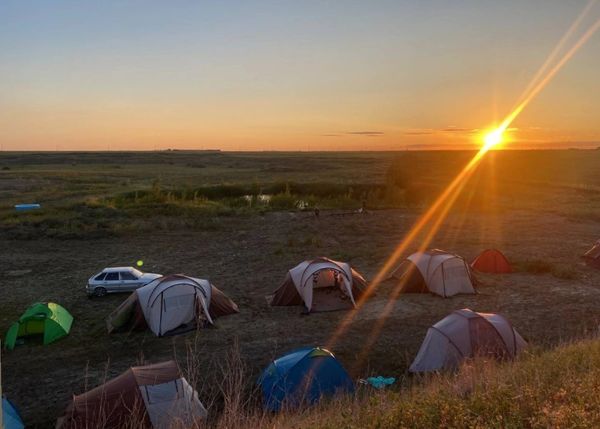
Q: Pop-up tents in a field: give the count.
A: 10